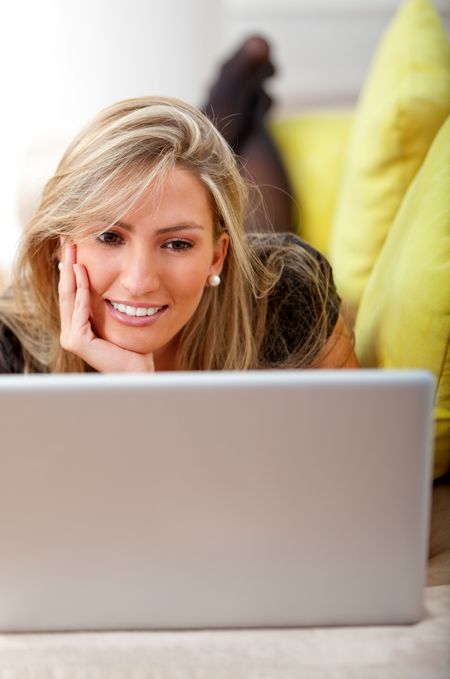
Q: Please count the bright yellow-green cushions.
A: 3